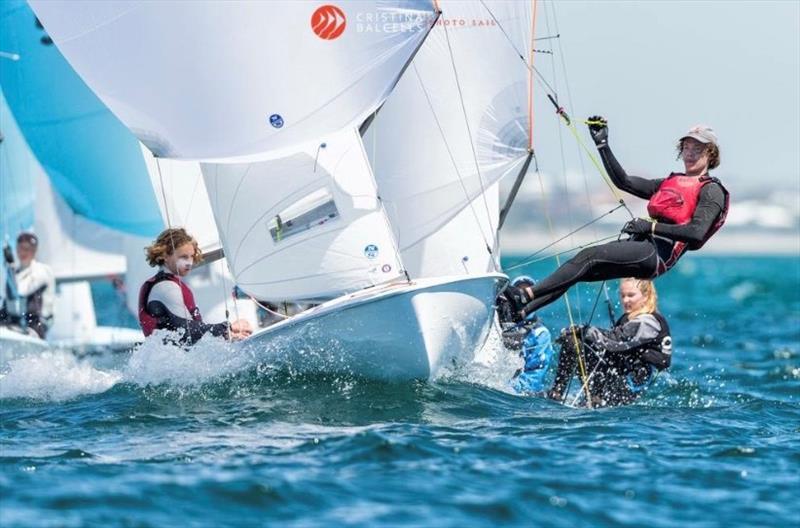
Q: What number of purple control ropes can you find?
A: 0